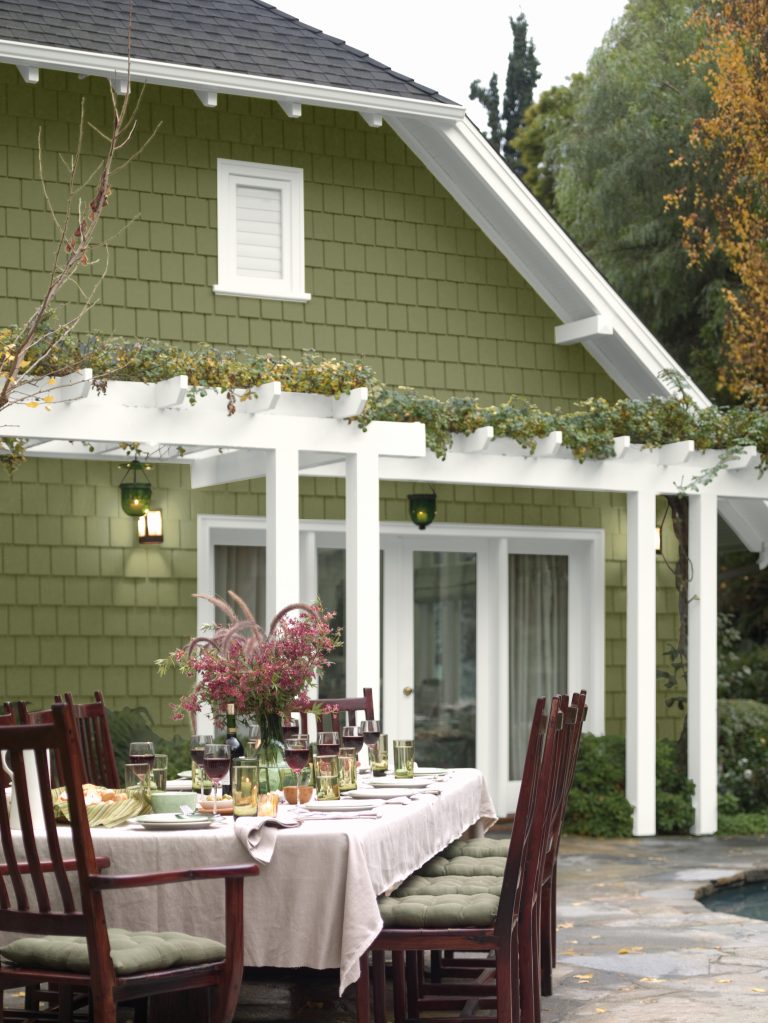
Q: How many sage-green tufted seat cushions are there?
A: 5